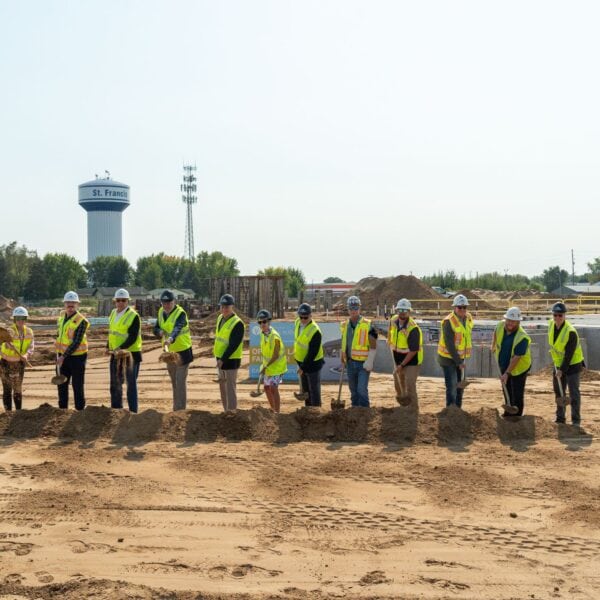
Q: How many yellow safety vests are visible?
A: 12